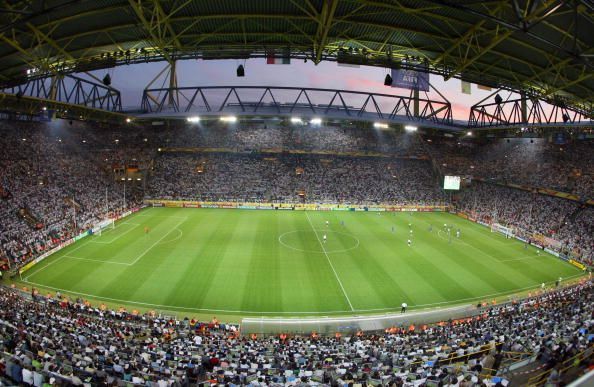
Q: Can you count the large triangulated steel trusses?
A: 3